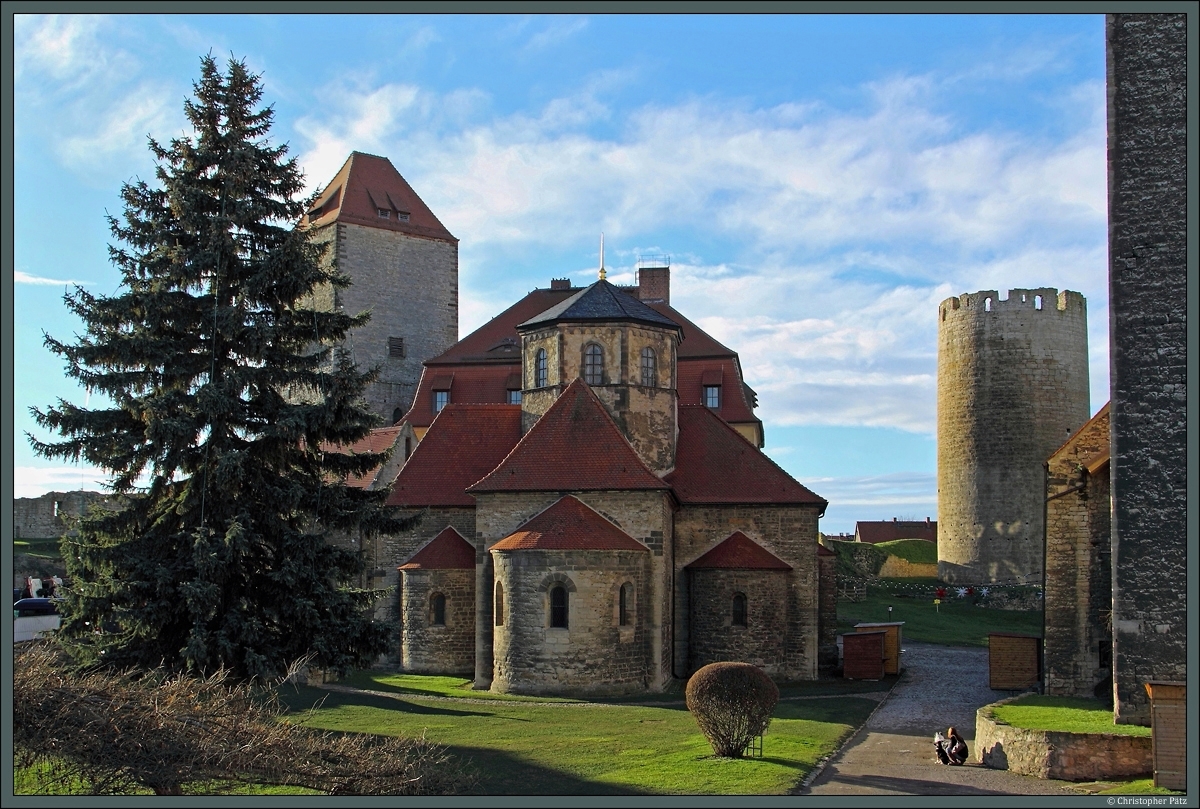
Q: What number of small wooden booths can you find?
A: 4